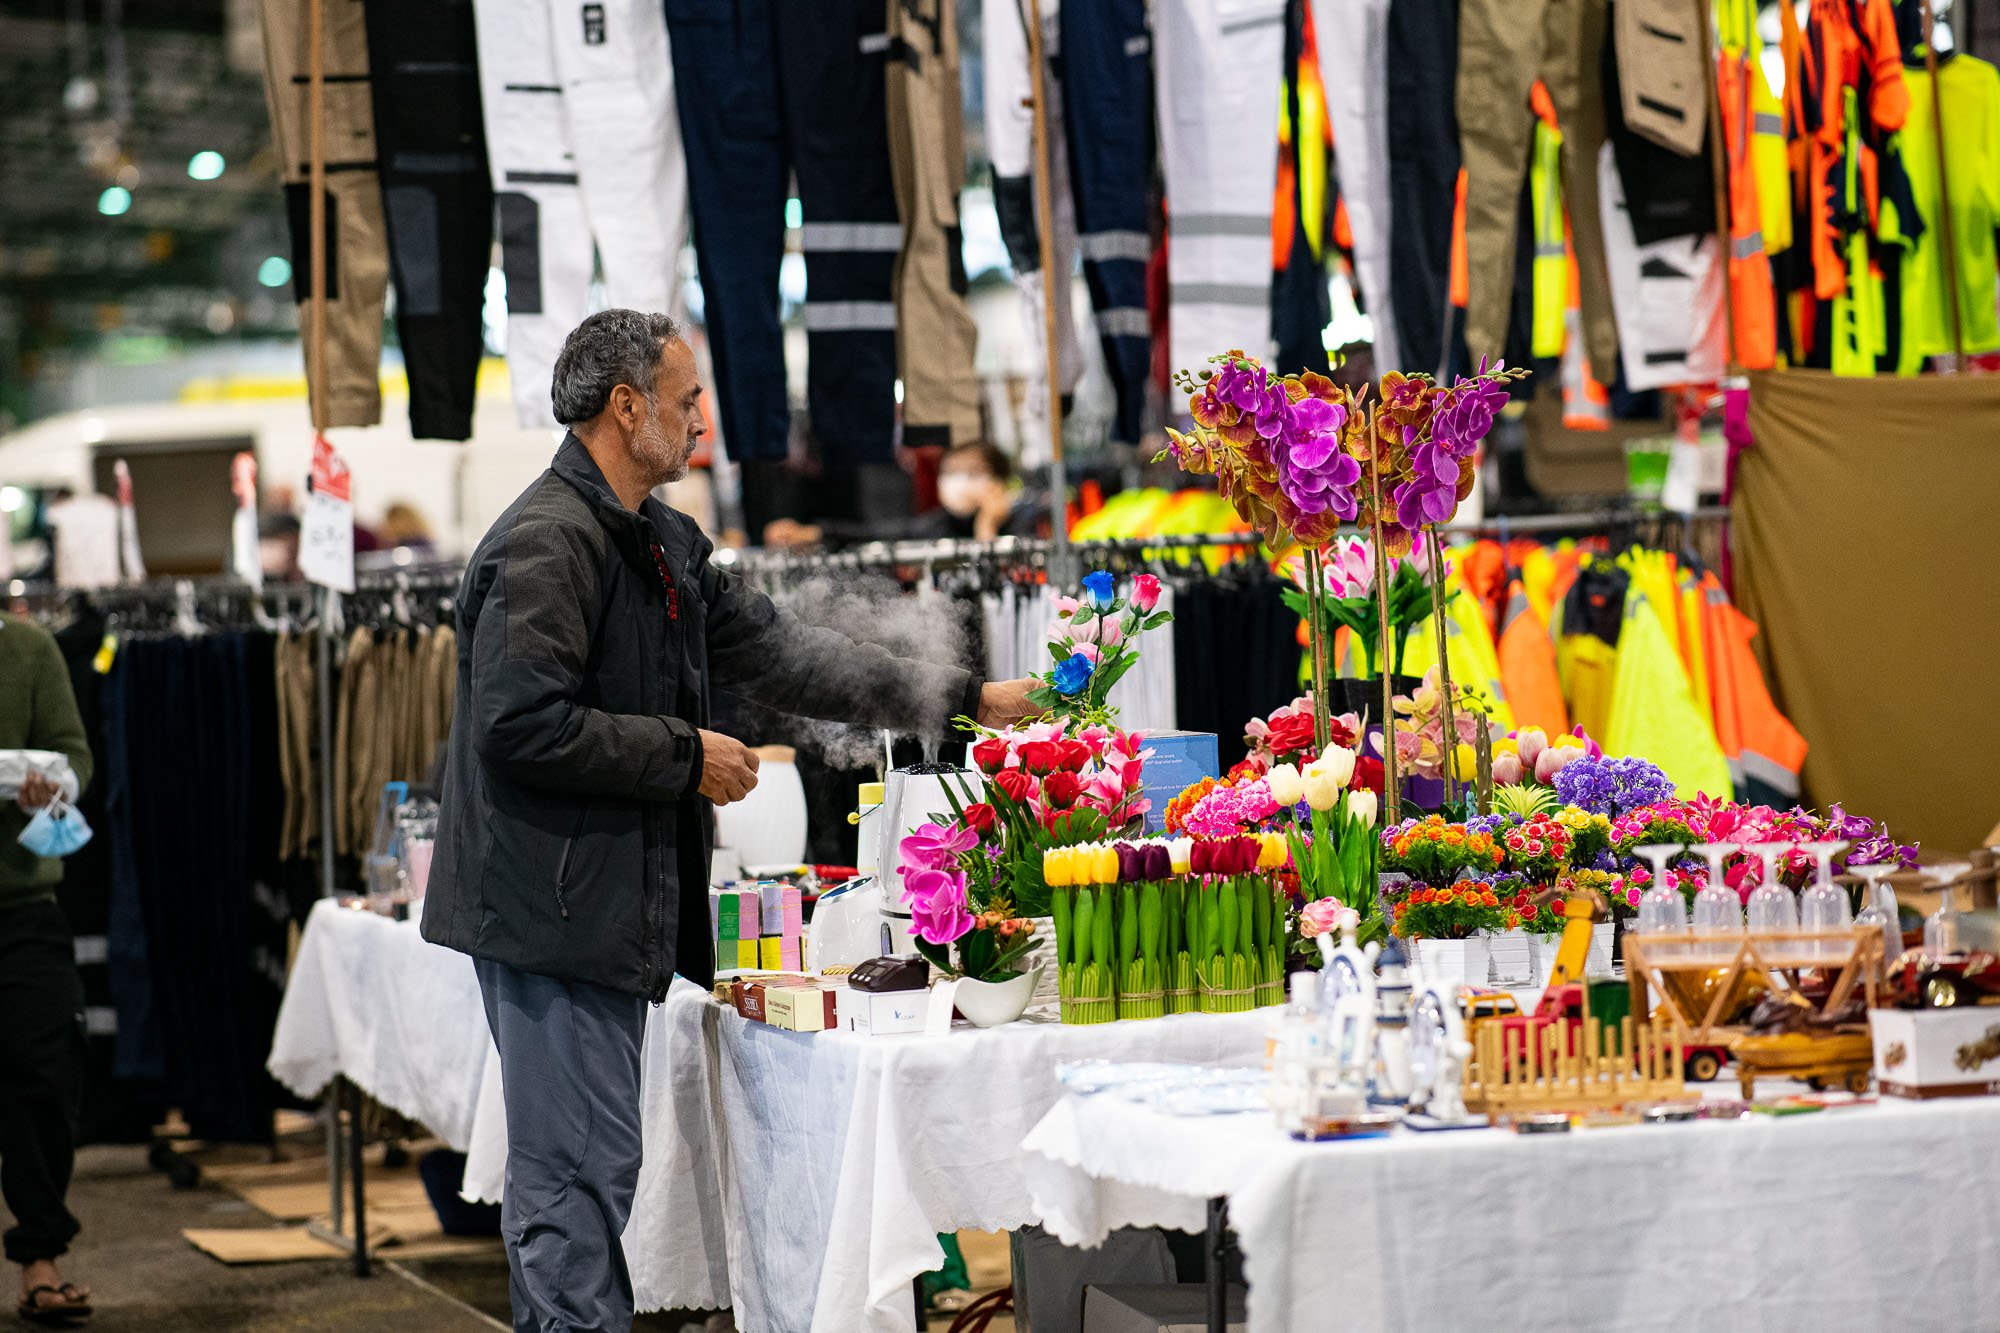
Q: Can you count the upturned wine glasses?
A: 6